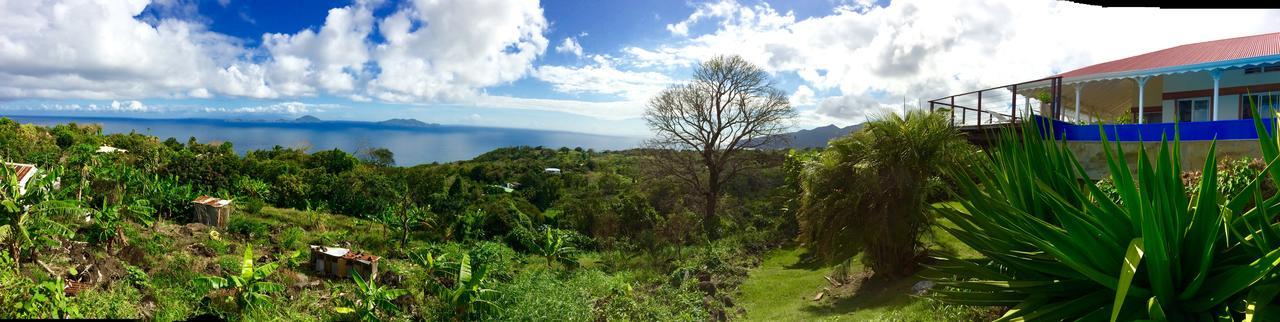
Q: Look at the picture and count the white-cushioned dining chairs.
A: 0